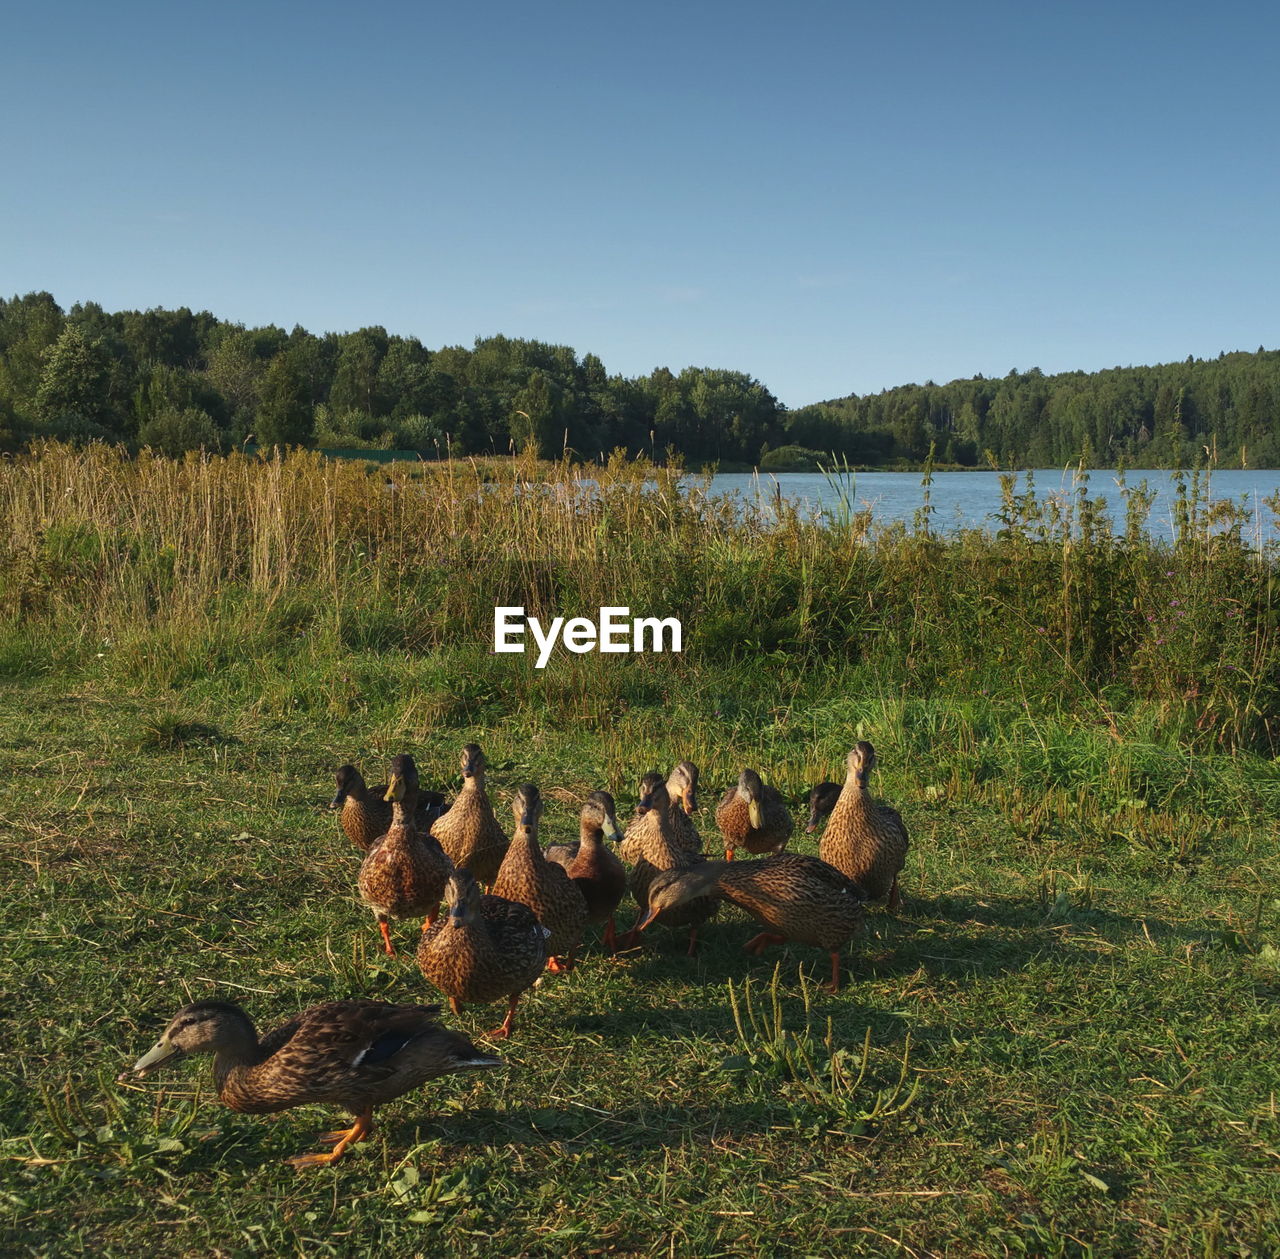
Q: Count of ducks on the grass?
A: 13